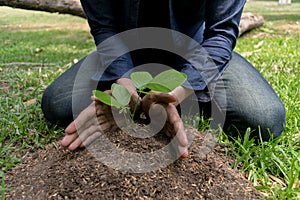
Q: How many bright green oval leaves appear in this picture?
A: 4